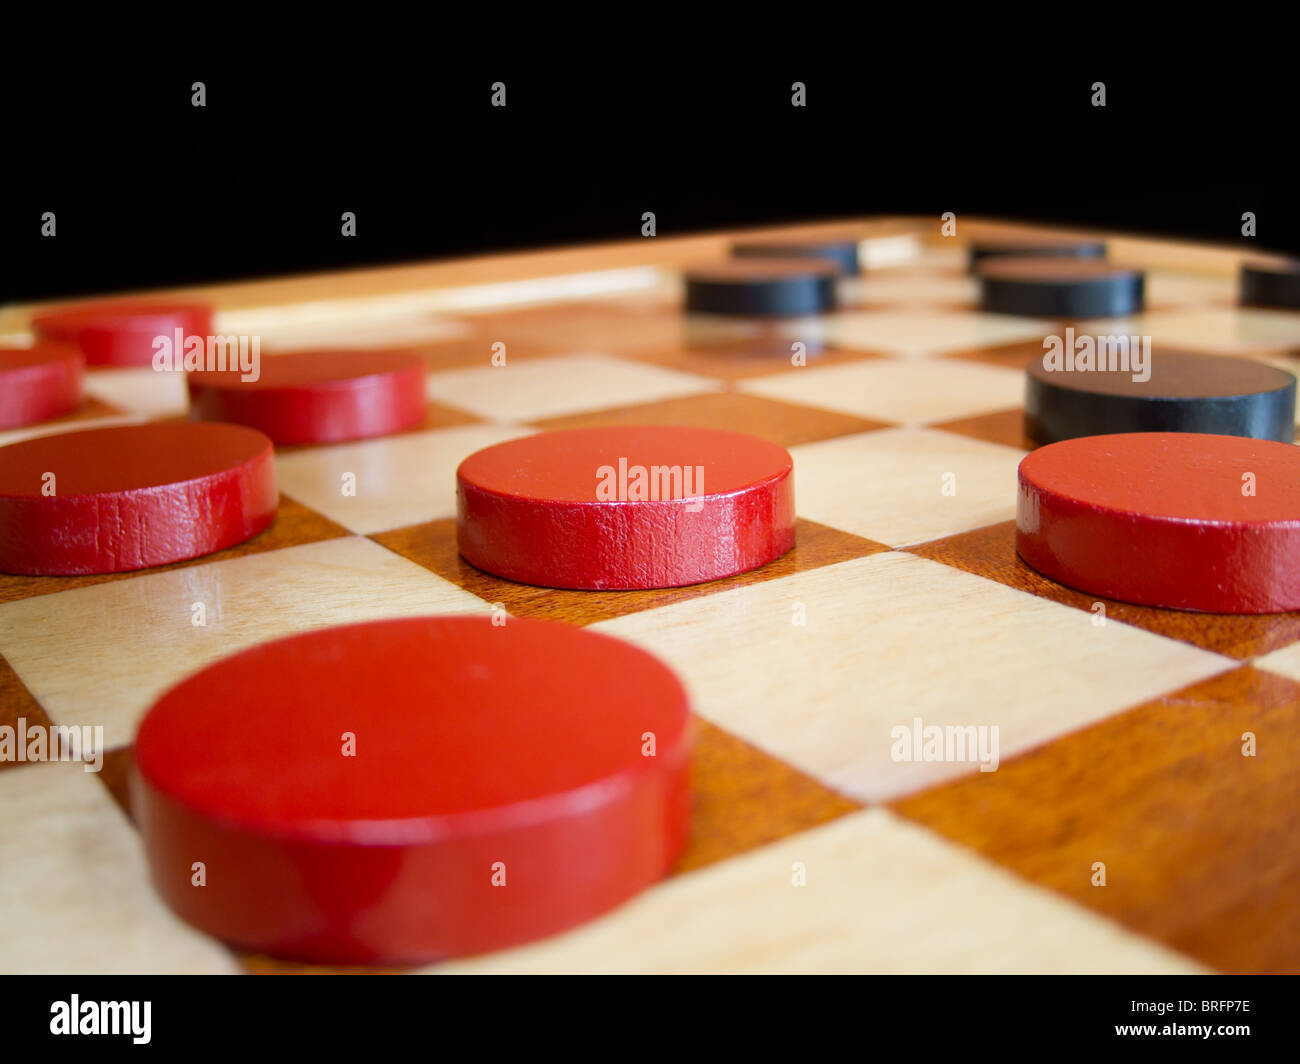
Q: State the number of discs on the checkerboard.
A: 13